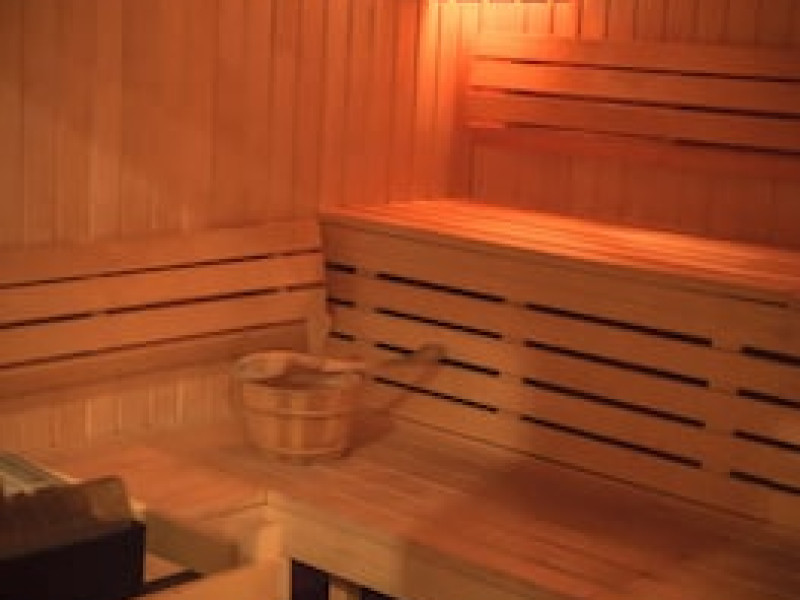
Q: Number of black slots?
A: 15